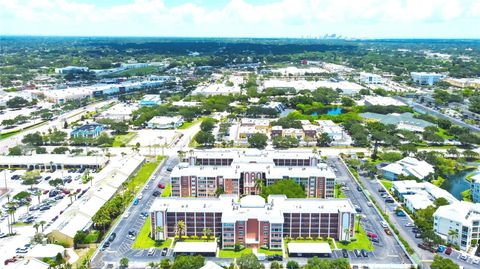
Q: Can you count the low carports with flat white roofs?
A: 2